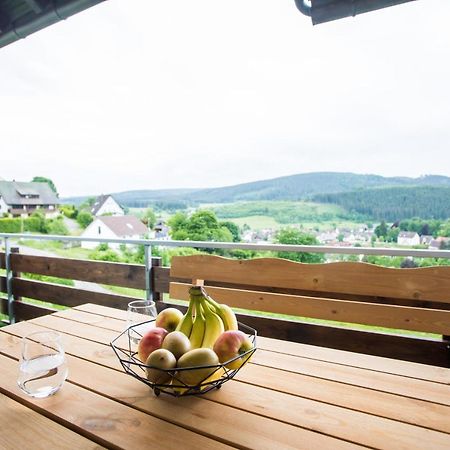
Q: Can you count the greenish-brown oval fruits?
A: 3